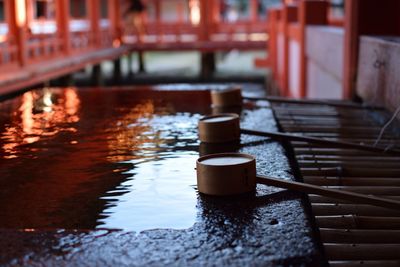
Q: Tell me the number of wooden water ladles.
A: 3